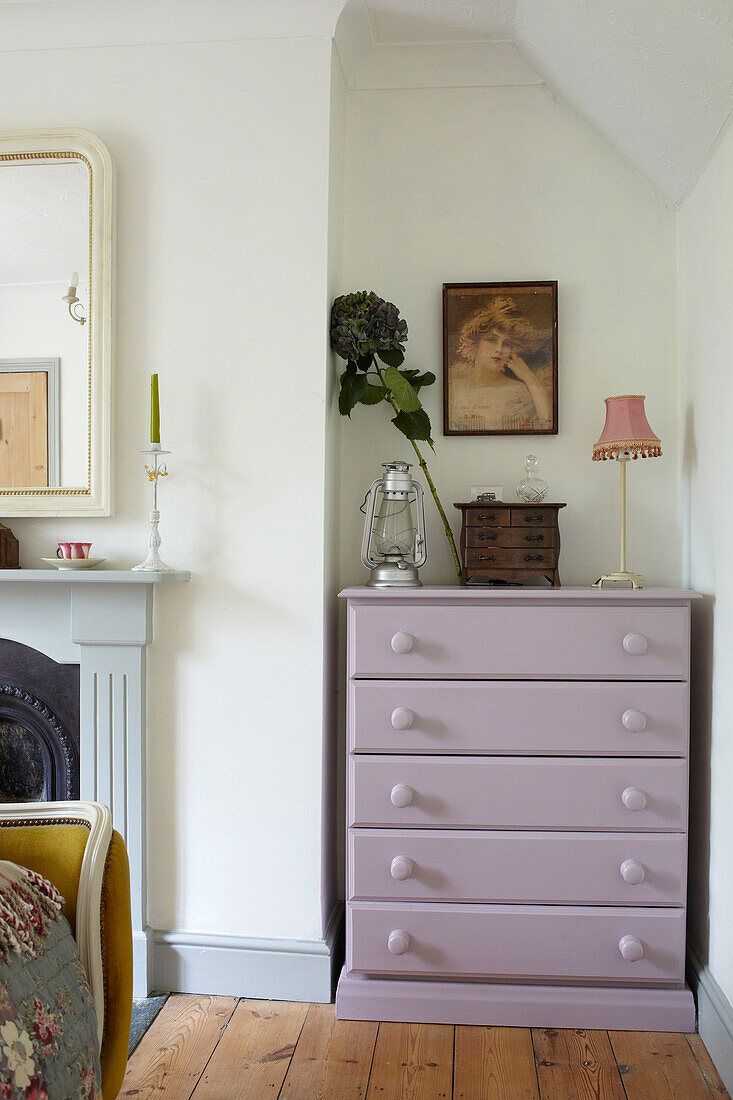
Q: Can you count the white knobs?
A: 10